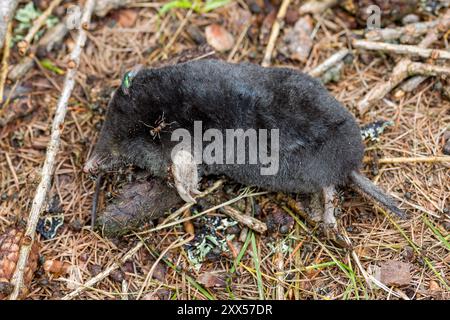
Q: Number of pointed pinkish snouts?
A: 1